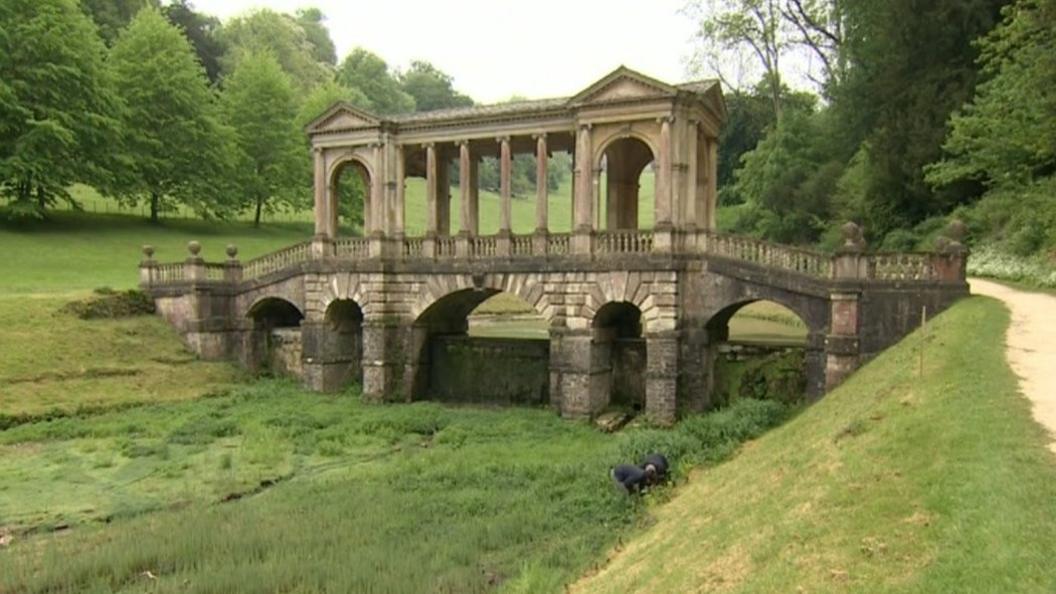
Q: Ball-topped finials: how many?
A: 5